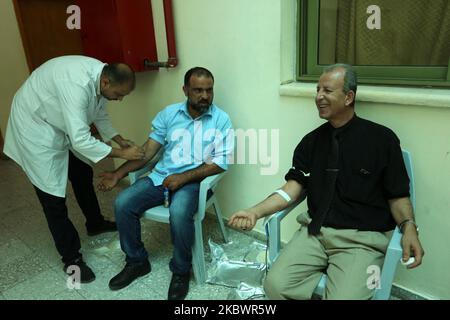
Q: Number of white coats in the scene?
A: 1